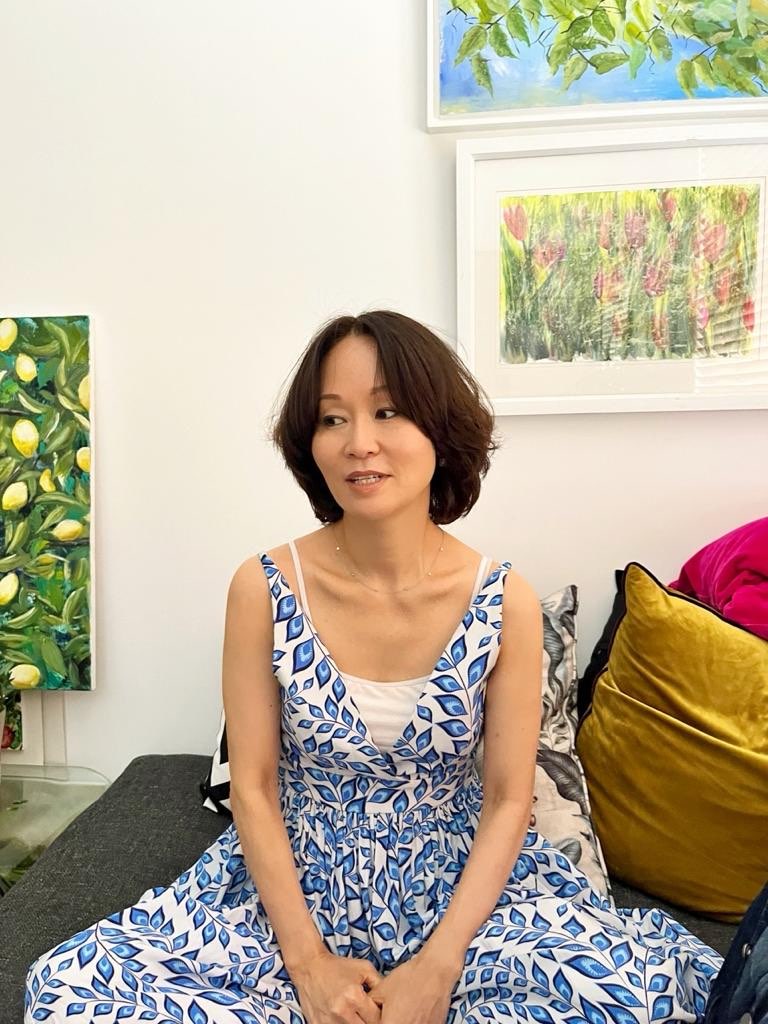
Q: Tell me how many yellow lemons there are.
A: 10